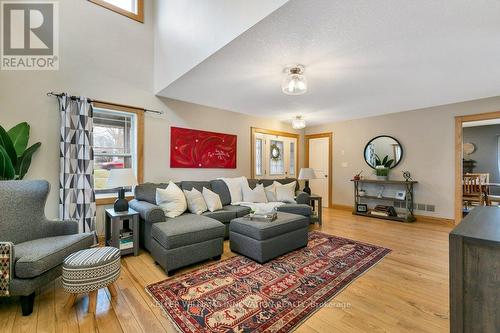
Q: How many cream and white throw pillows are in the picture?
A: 6